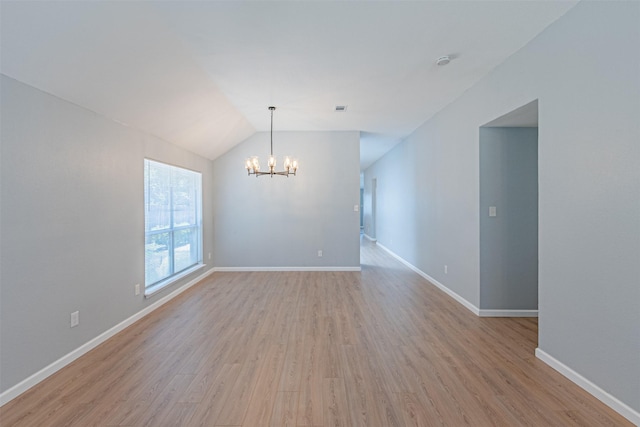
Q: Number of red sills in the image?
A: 0